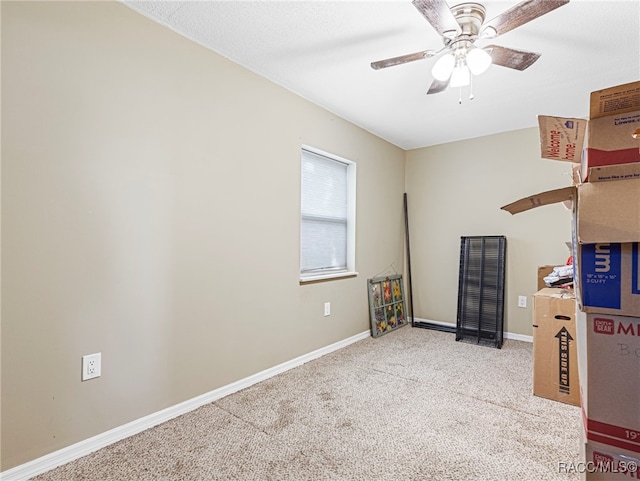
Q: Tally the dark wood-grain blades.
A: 5